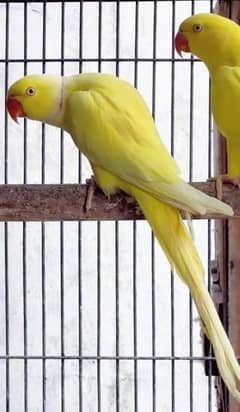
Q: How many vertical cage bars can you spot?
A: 12